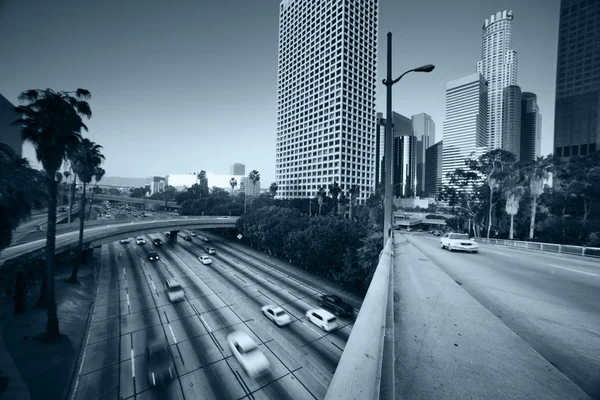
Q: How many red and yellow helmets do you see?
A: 0